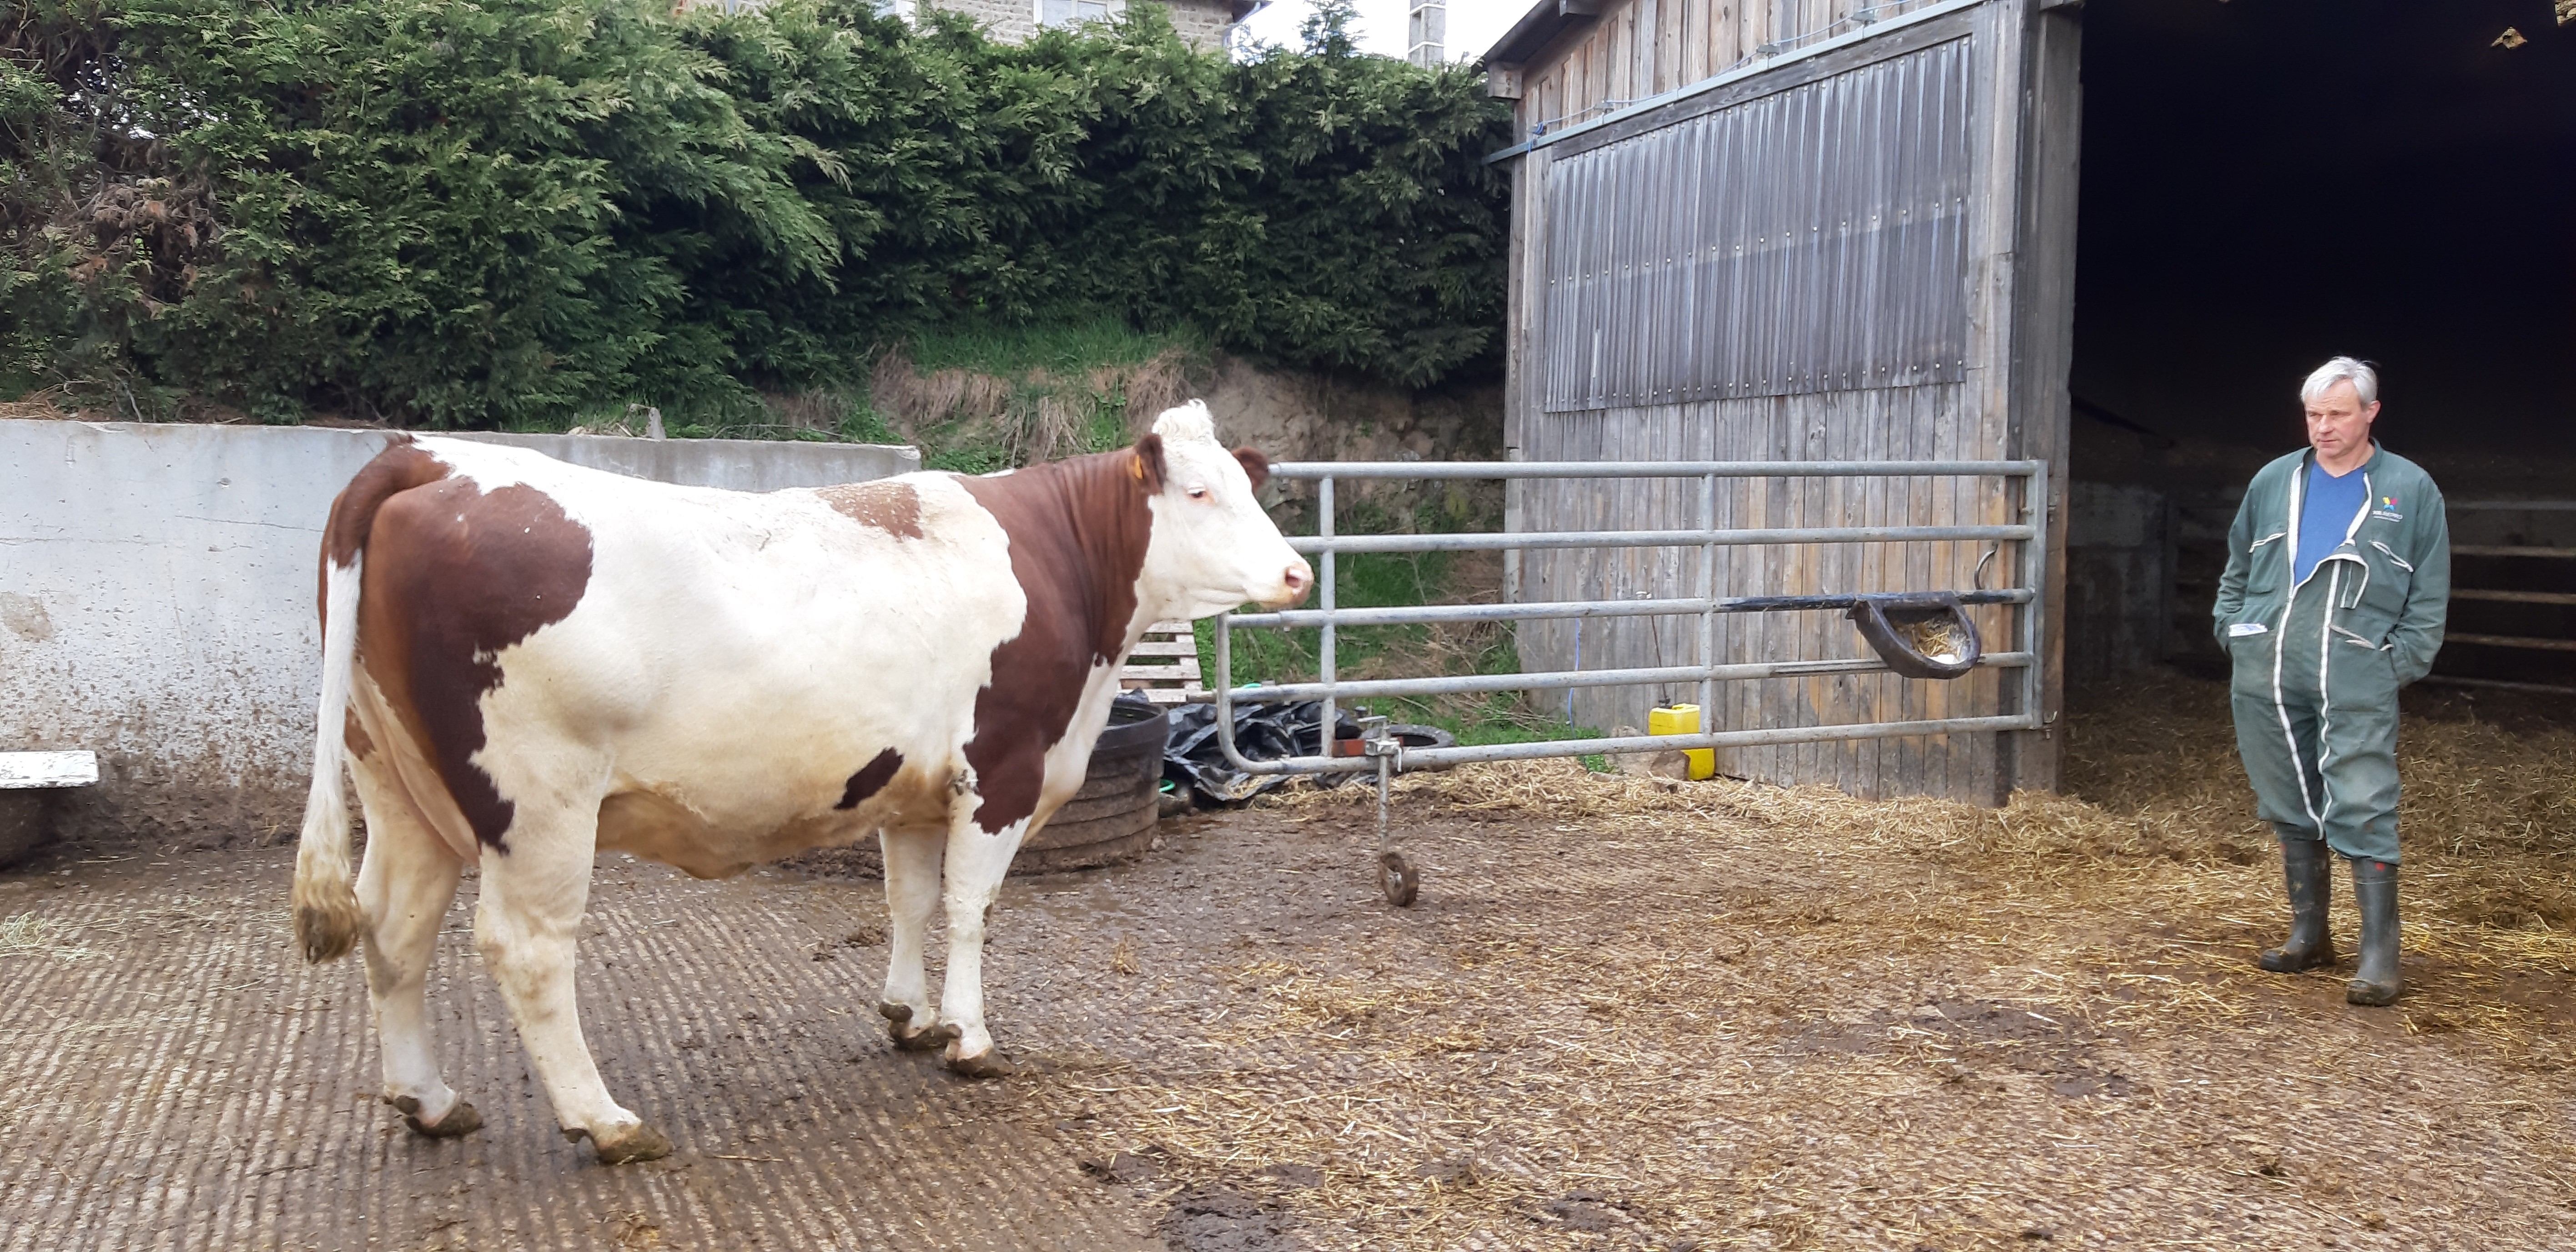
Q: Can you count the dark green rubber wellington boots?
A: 2